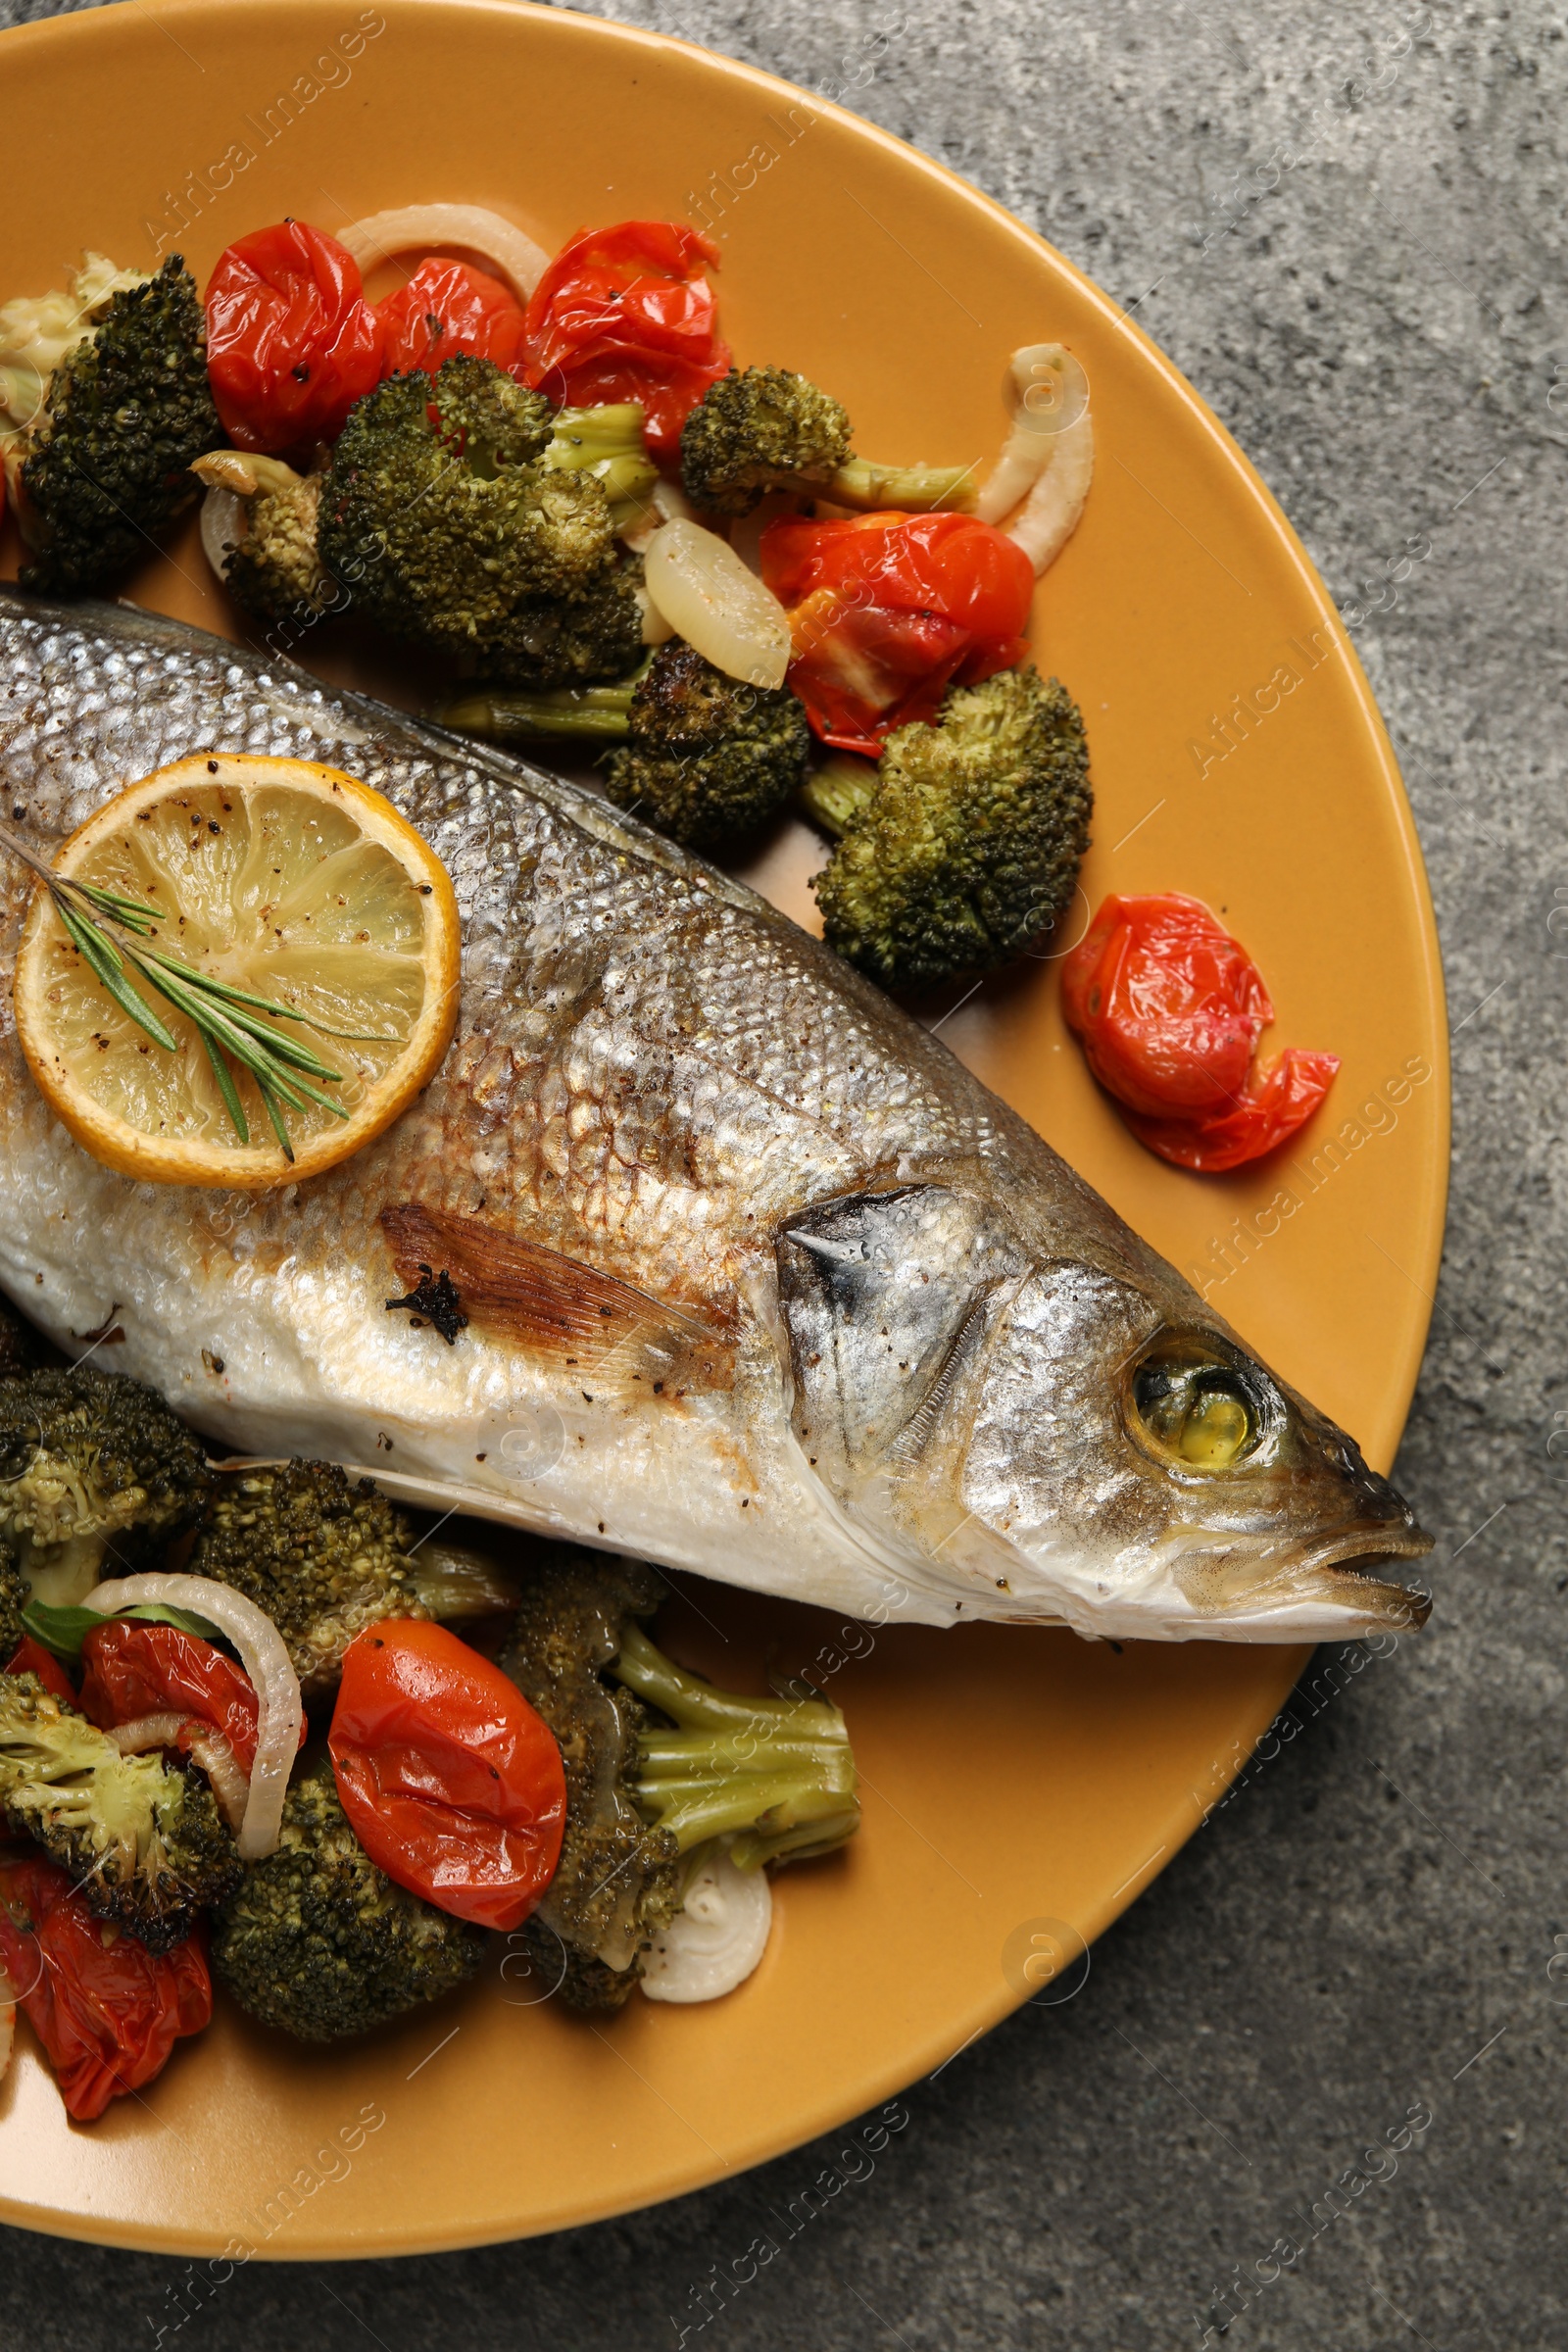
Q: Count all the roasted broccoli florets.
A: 11